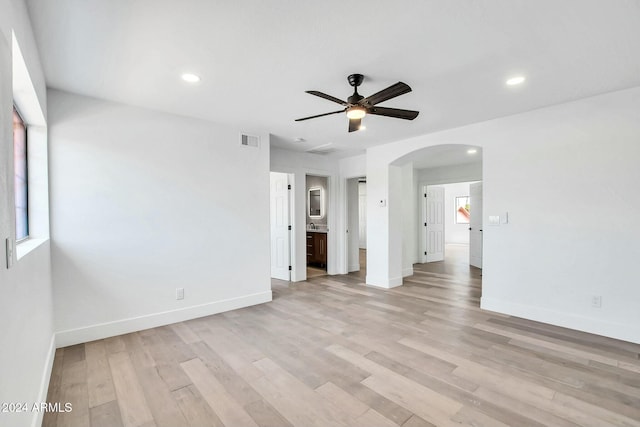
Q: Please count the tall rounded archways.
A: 1